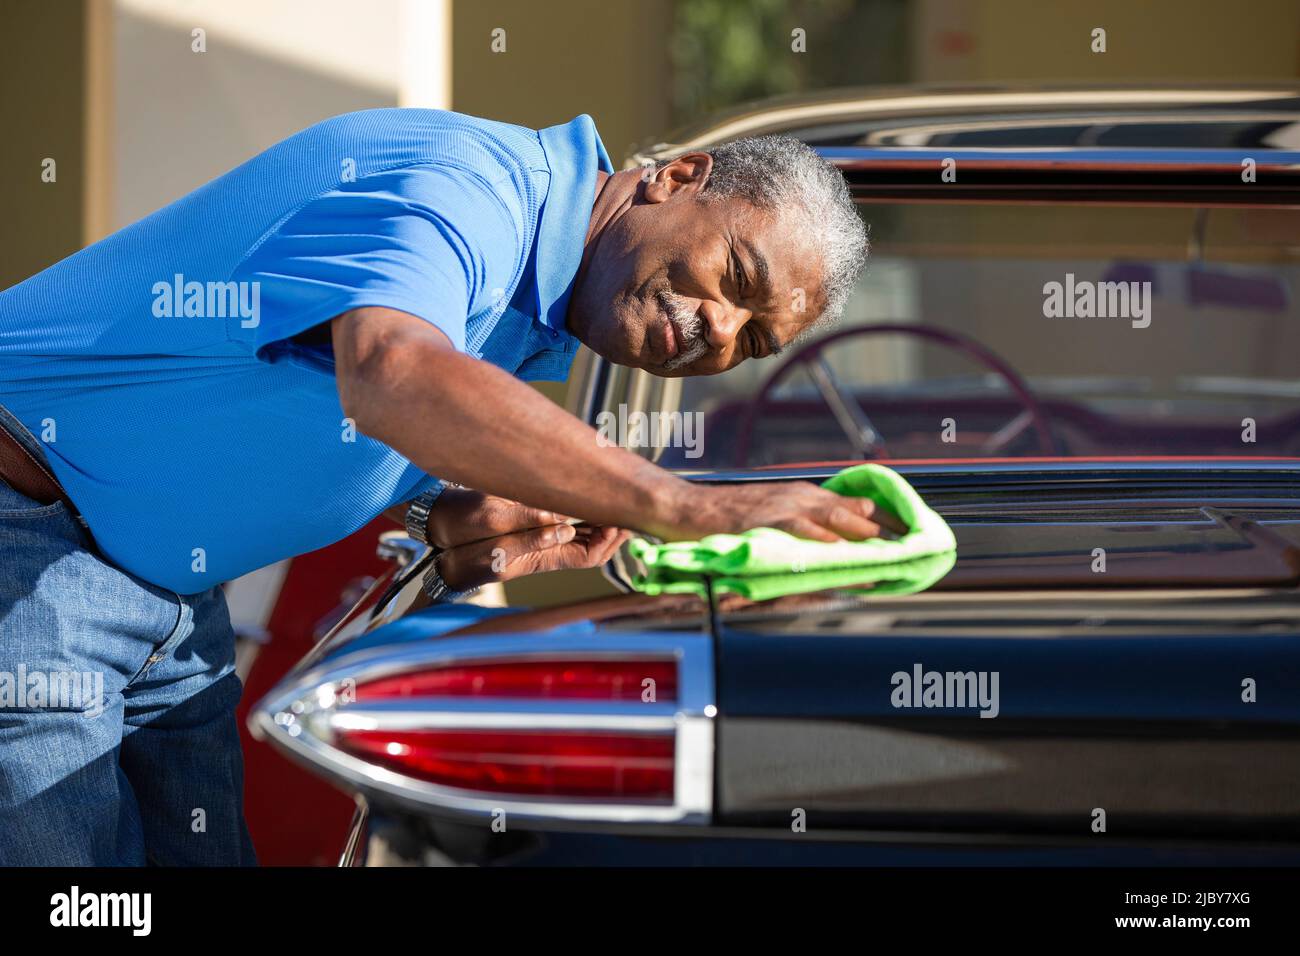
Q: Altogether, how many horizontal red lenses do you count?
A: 2